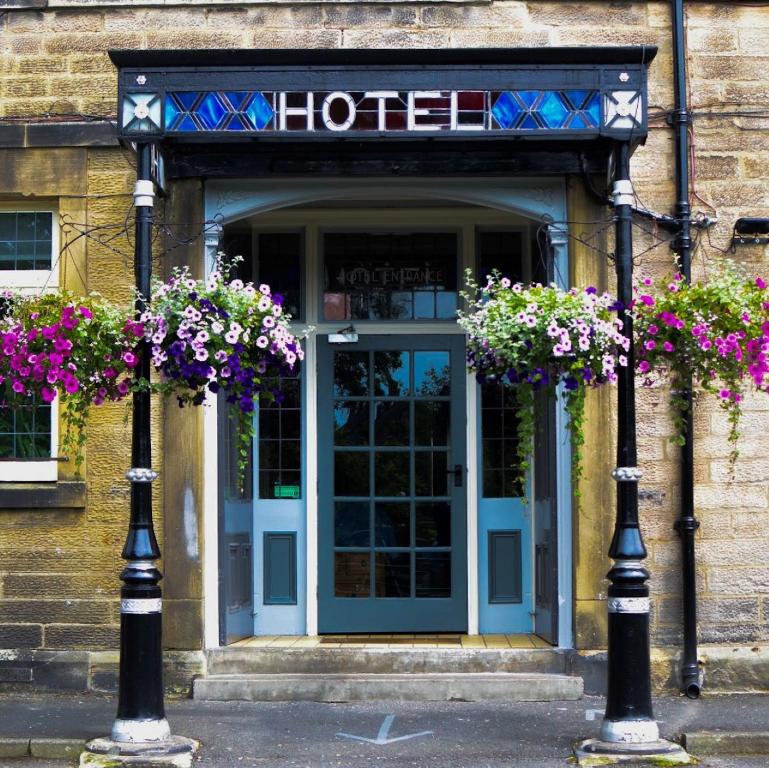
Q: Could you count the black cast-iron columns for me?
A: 2